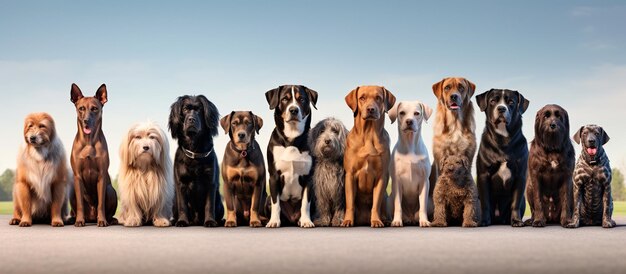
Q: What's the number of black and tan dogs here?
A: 1